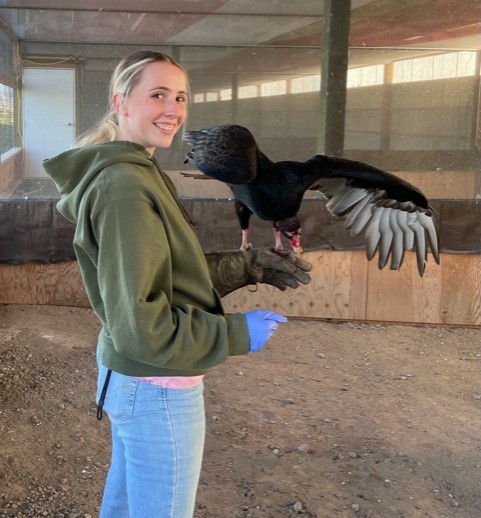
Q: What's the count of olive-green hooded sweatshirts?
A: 1